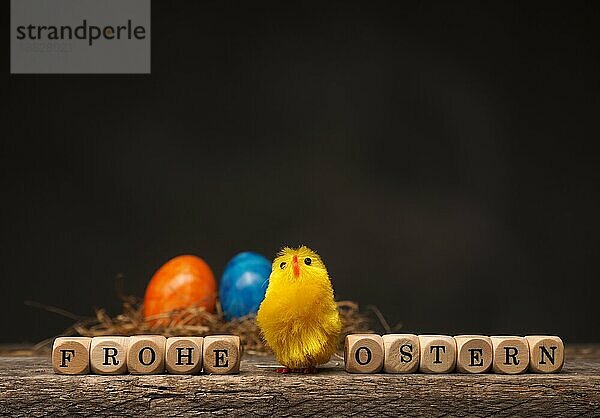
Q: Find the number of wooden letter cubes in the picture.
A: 11